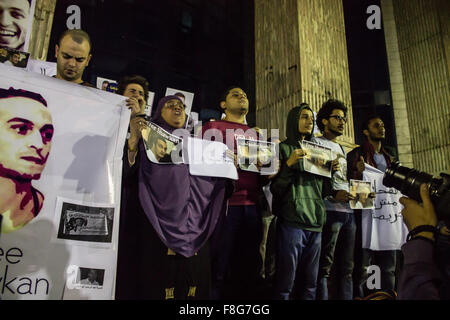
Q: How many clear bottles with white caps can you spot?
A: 0